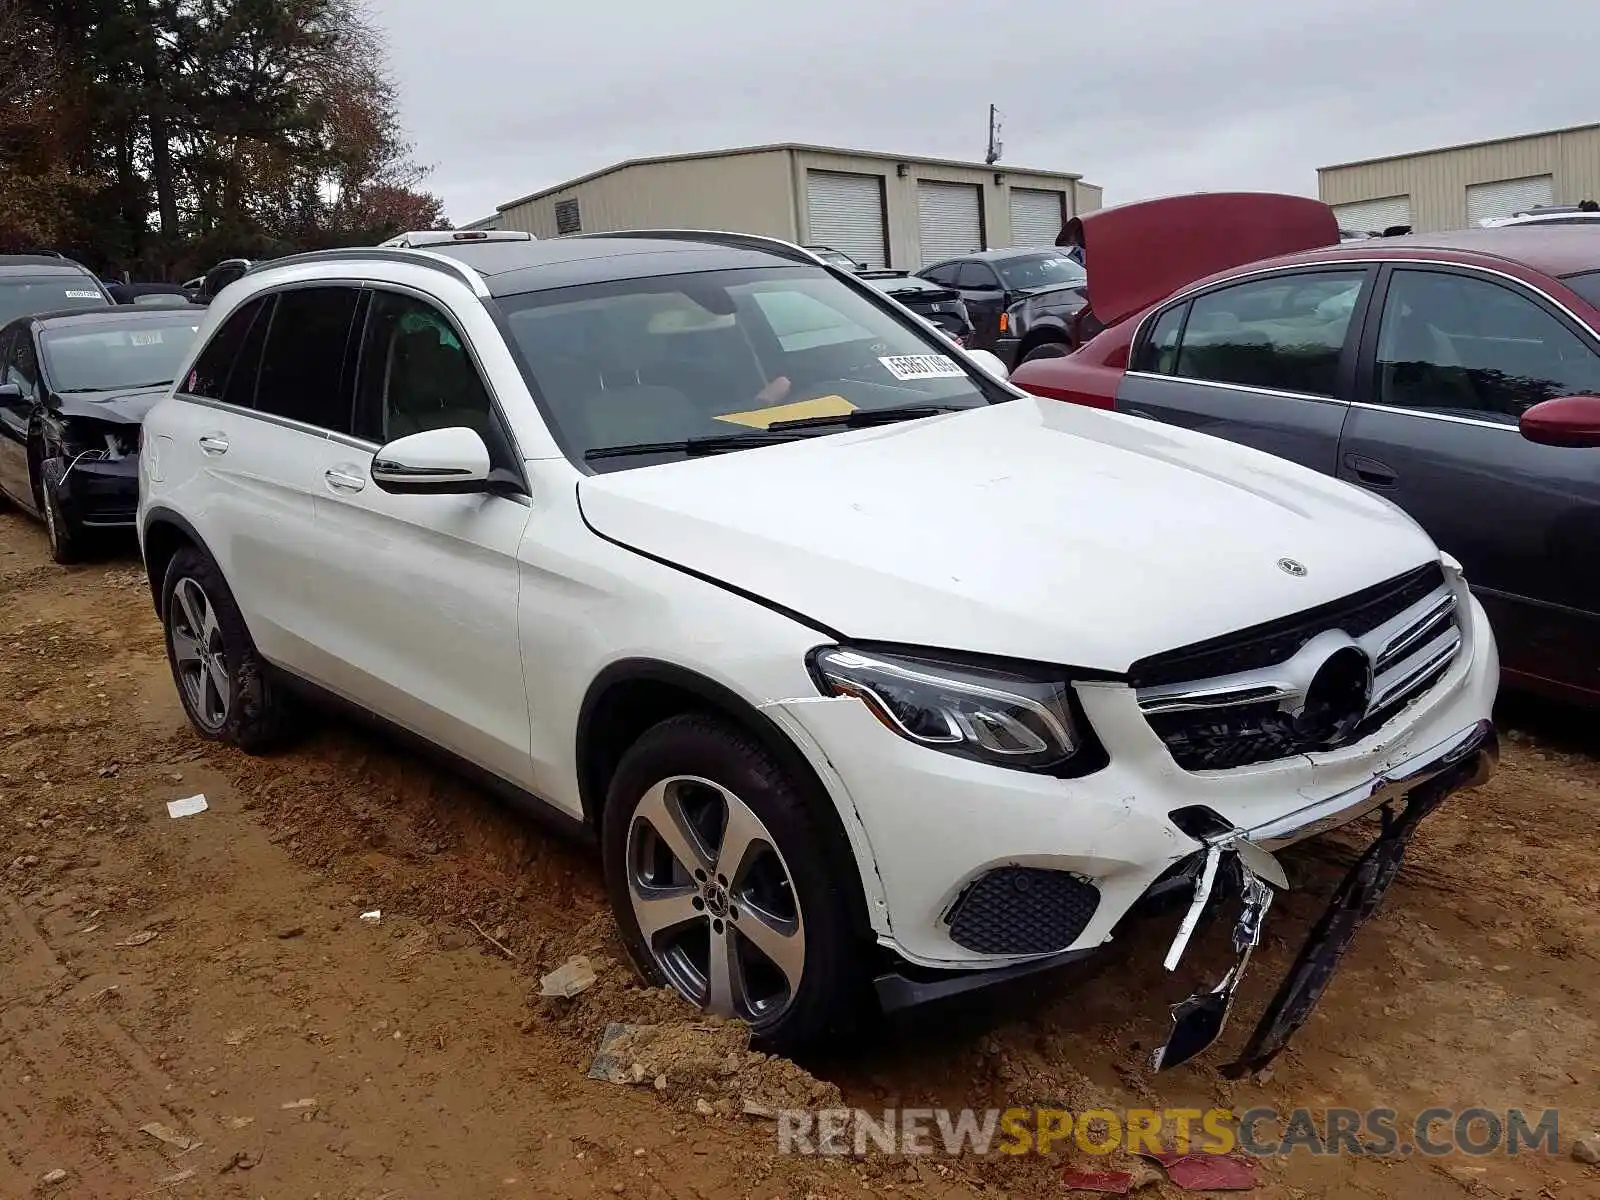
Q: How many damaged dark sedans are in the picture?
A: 2